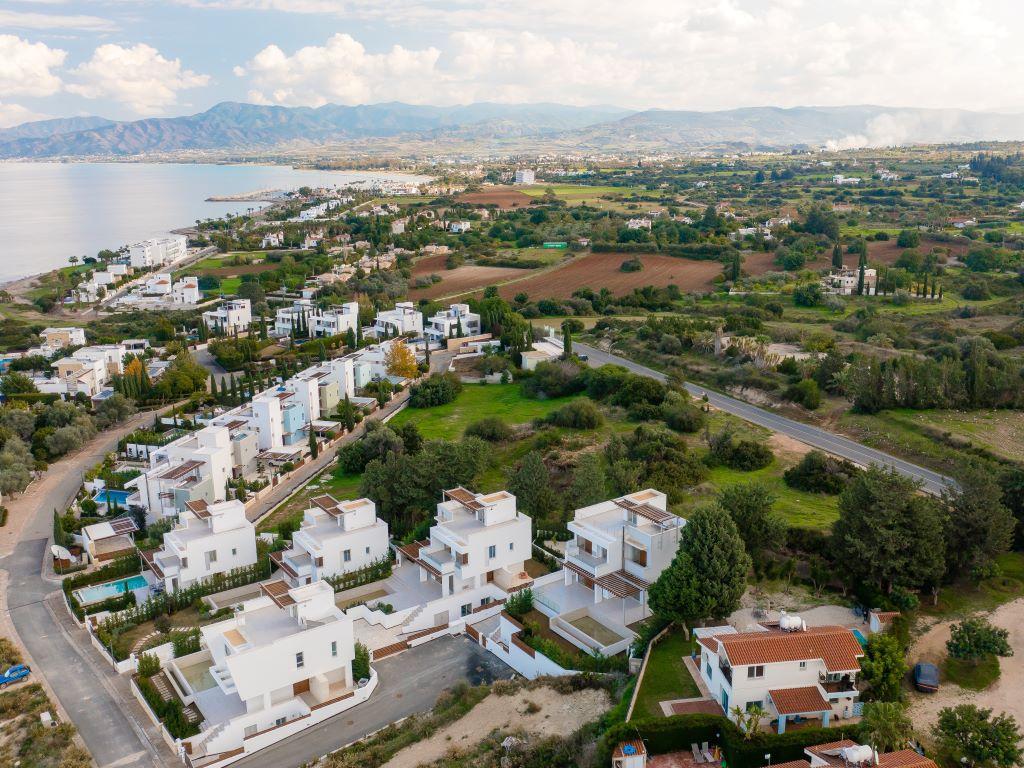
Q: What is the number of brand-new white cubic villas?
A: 5